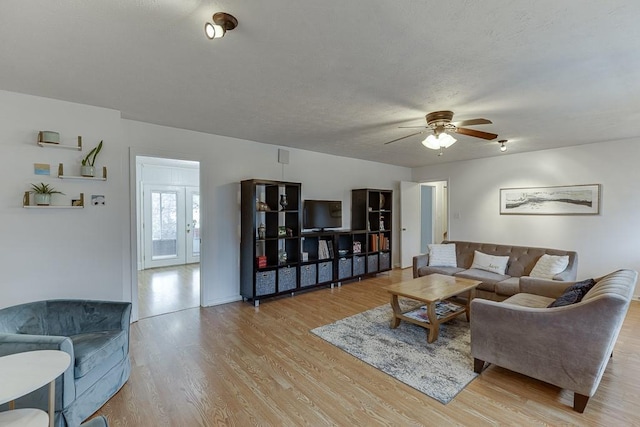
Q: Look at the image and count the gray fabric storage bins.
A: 8